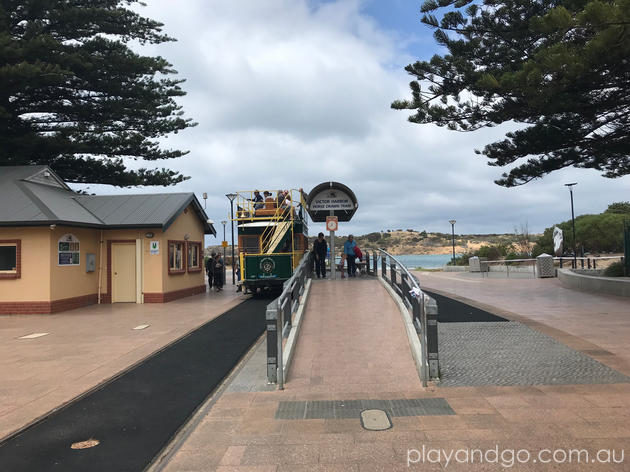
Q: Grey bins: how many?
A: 2